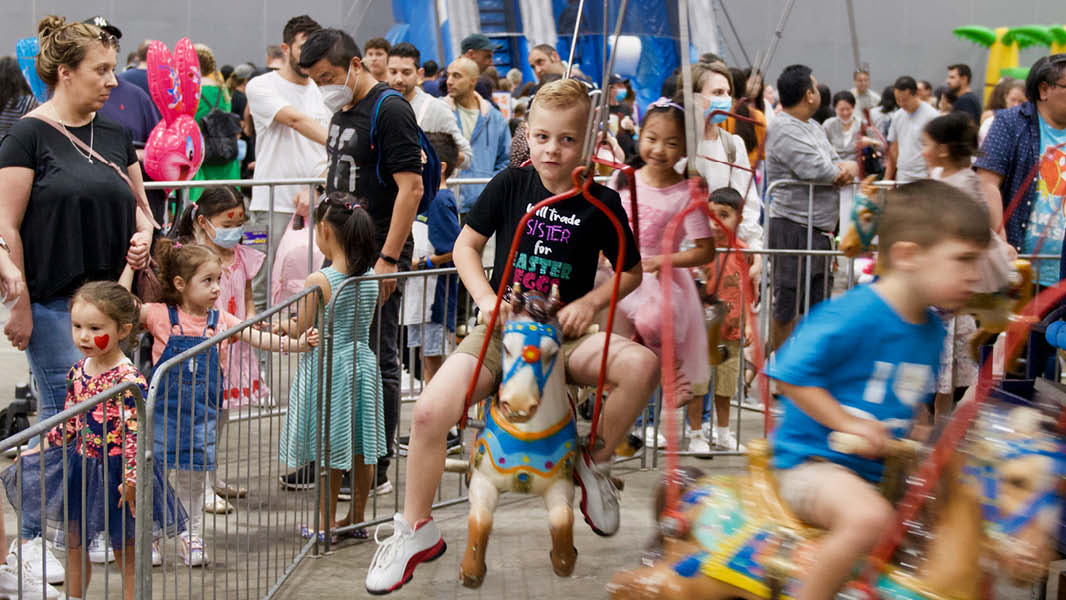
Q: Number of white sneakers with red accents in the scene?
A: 2